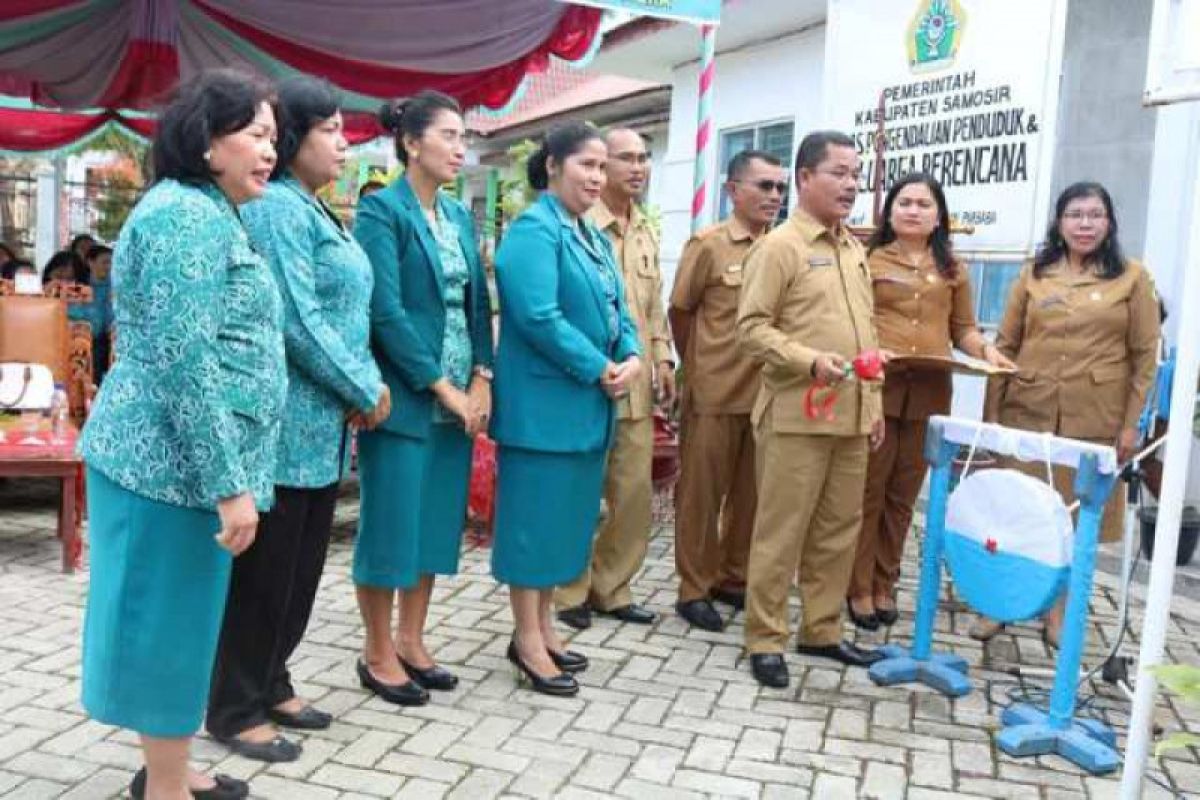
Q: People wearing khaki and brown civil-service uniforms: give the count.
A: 5